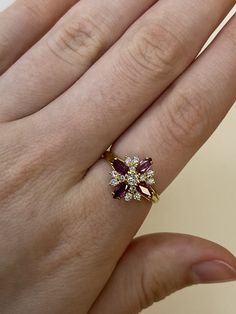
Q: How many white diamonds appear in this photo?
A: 13